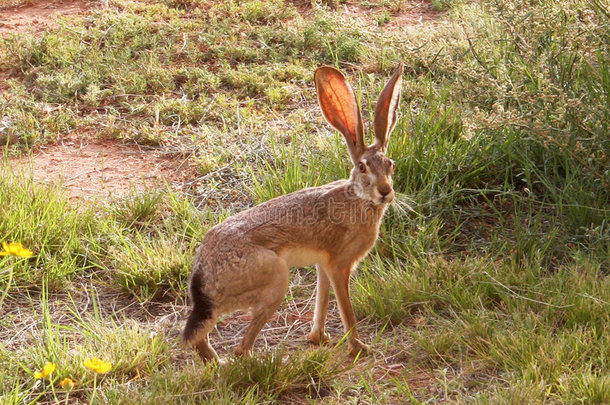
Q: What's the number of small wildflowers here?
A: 4